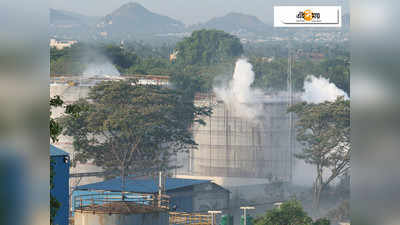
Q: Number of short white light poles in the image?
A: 3